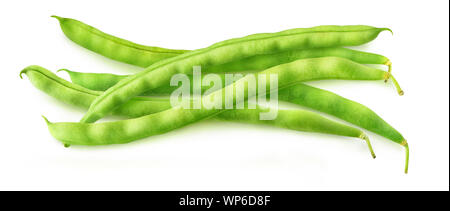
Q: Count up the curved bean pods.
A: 5